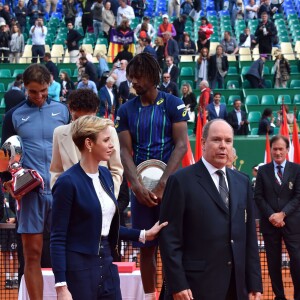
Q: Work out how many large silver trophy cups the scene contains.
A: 1